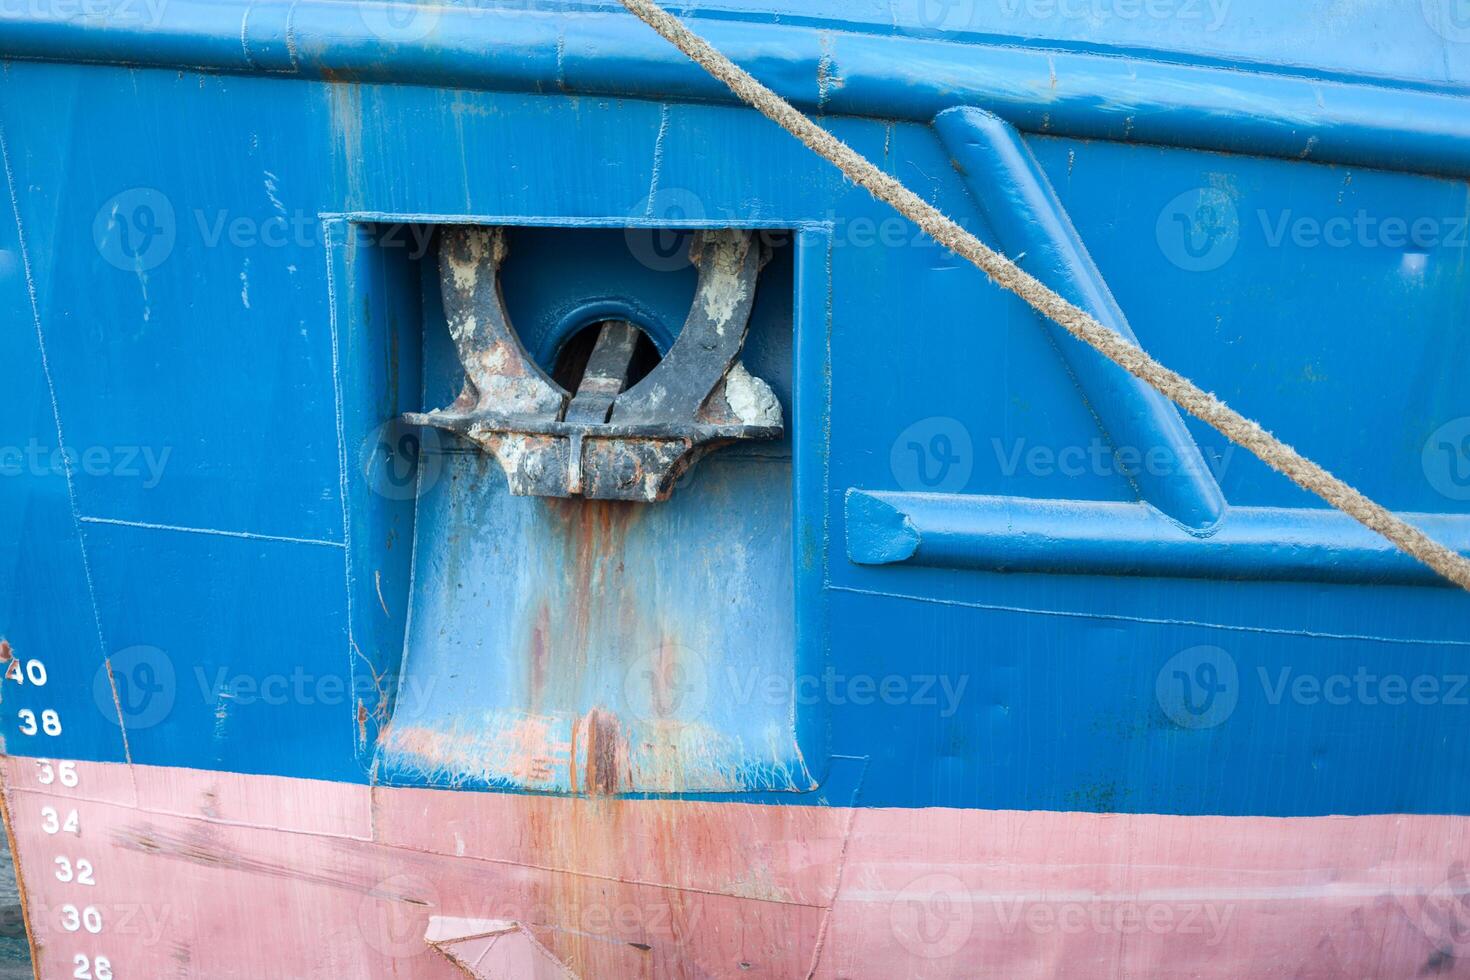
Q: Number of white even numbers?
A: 7